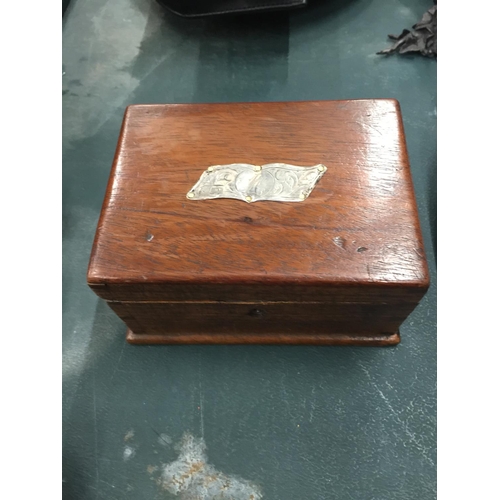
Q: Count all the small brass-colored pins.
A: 6